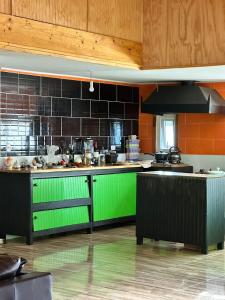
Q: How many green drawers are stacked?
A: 2